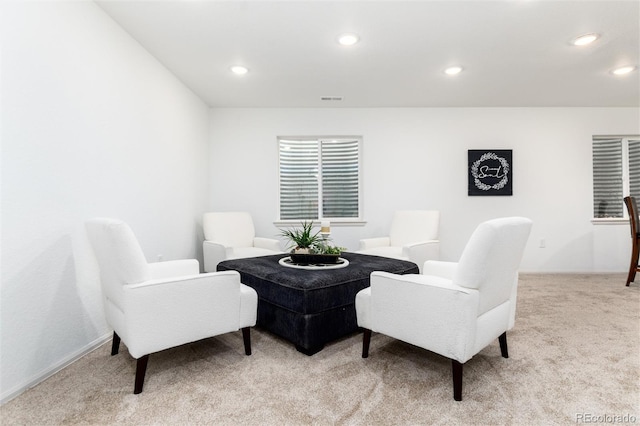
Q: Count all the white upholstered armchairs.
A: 4